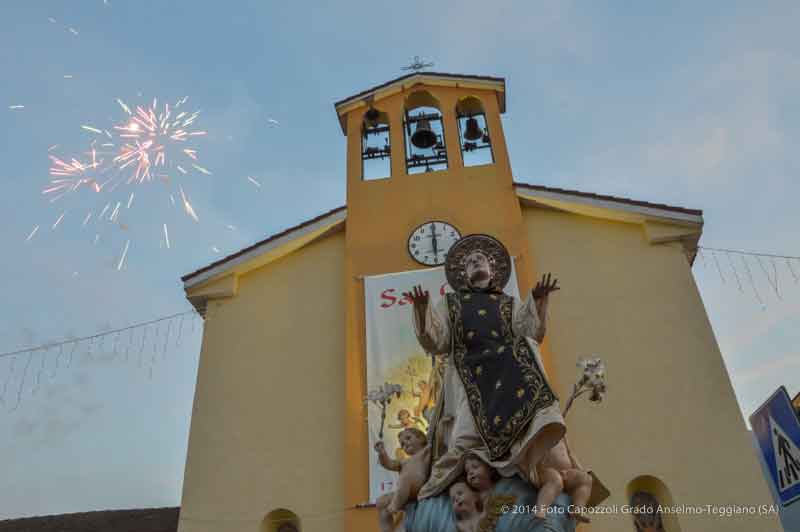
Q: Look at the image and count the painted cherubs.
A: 2